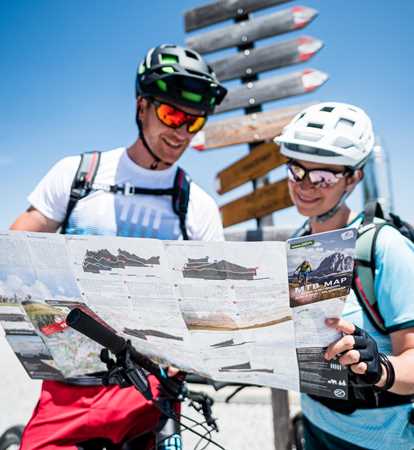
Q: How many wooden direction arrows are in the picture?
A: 7